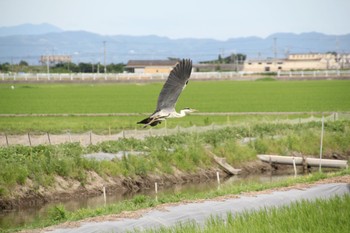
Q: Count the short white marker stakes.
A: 4